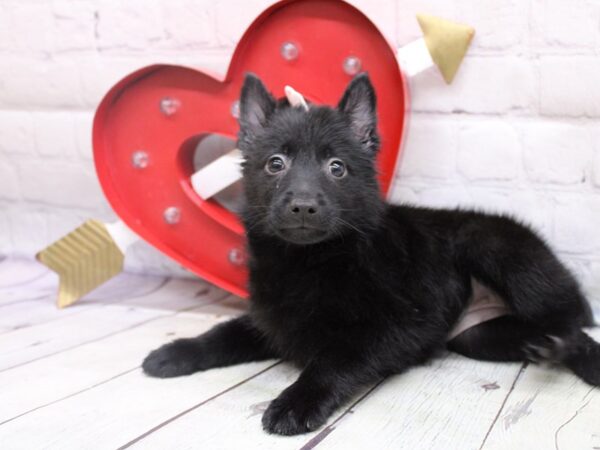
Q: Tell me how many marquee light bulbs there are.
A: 7